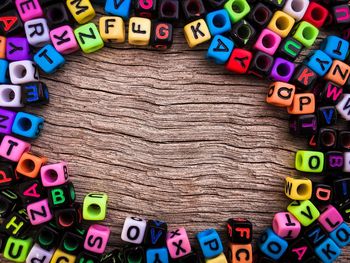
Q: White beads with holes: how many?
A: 3